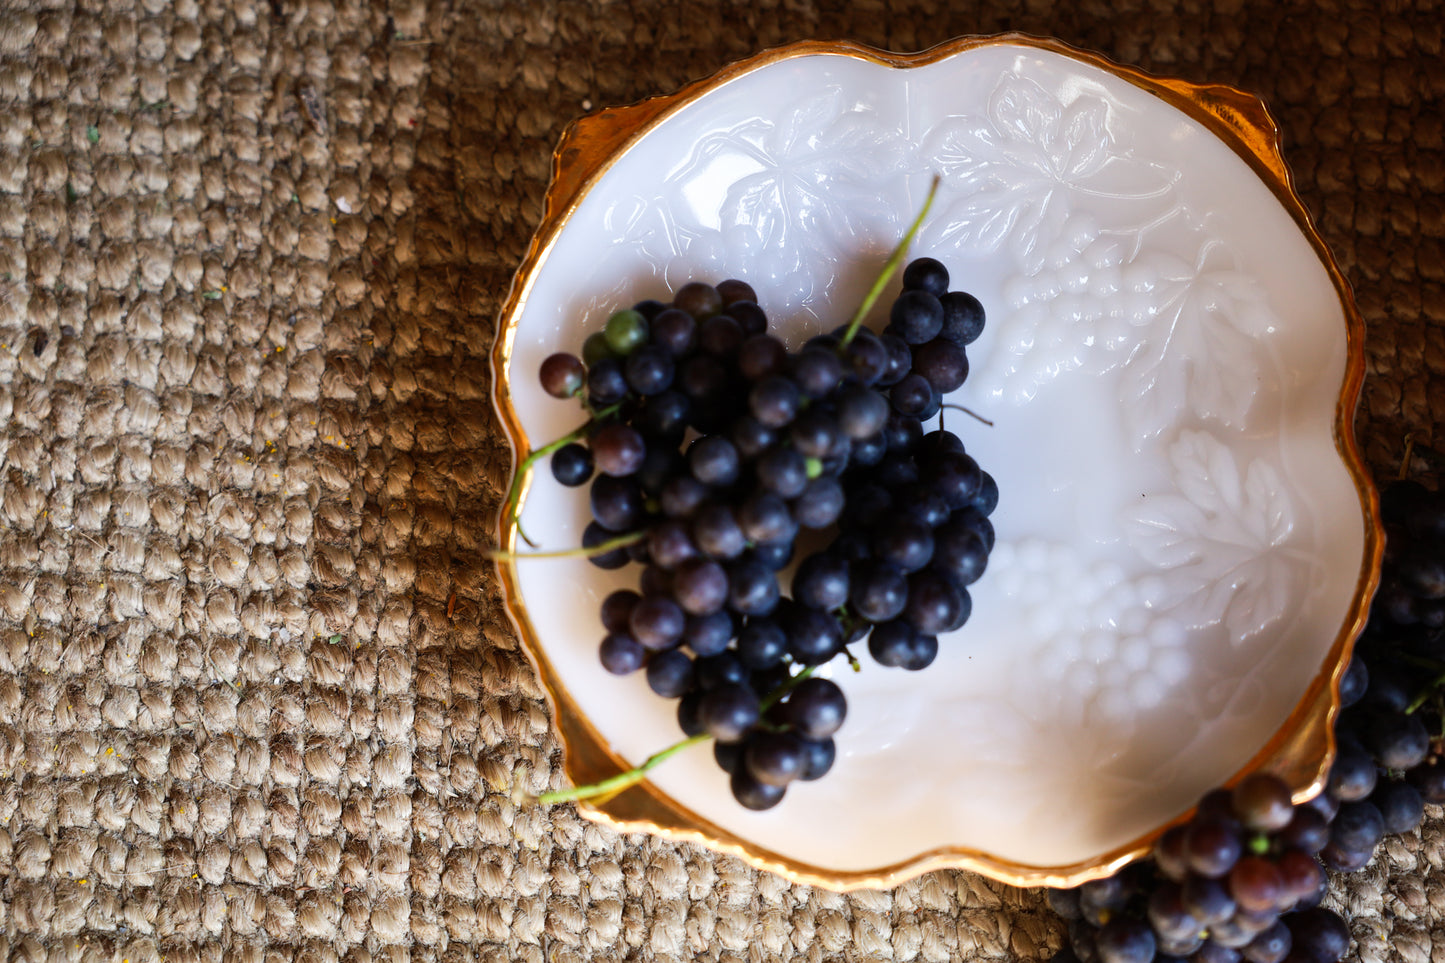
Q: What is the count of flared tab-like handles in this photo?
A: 4